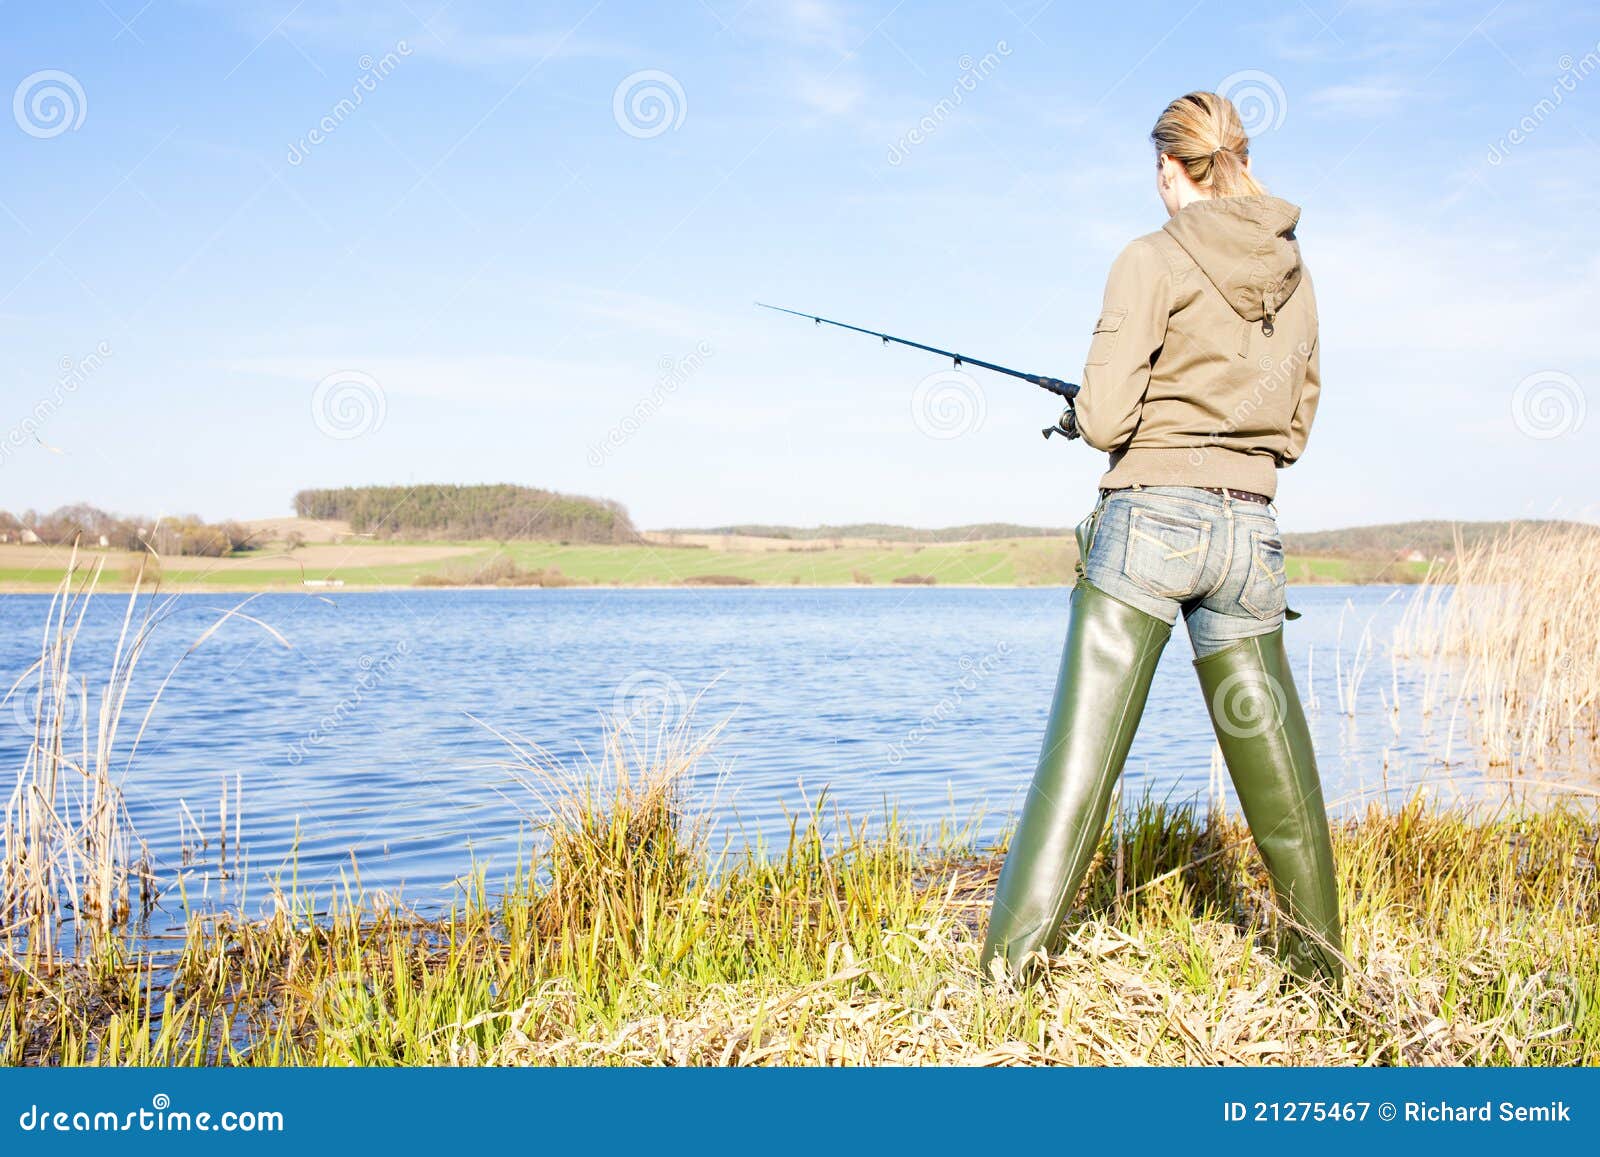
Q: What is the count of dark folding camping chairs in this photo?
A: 0